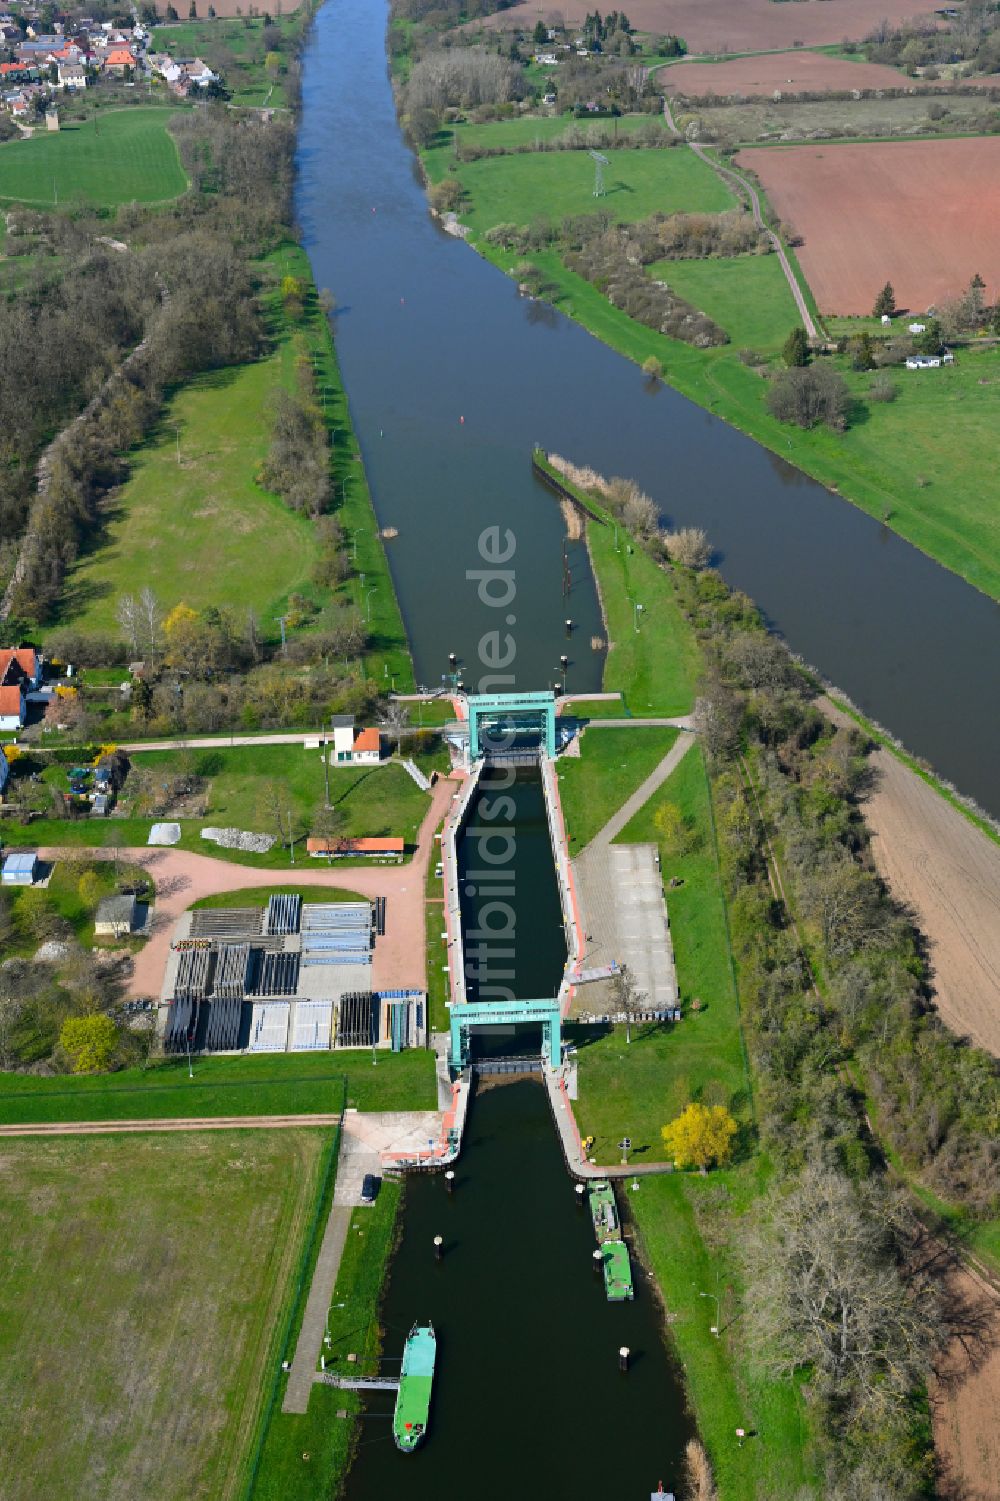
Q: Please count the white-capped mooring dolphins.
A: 10